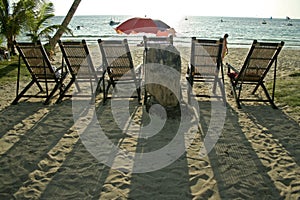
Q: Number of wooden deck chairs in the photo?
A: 6